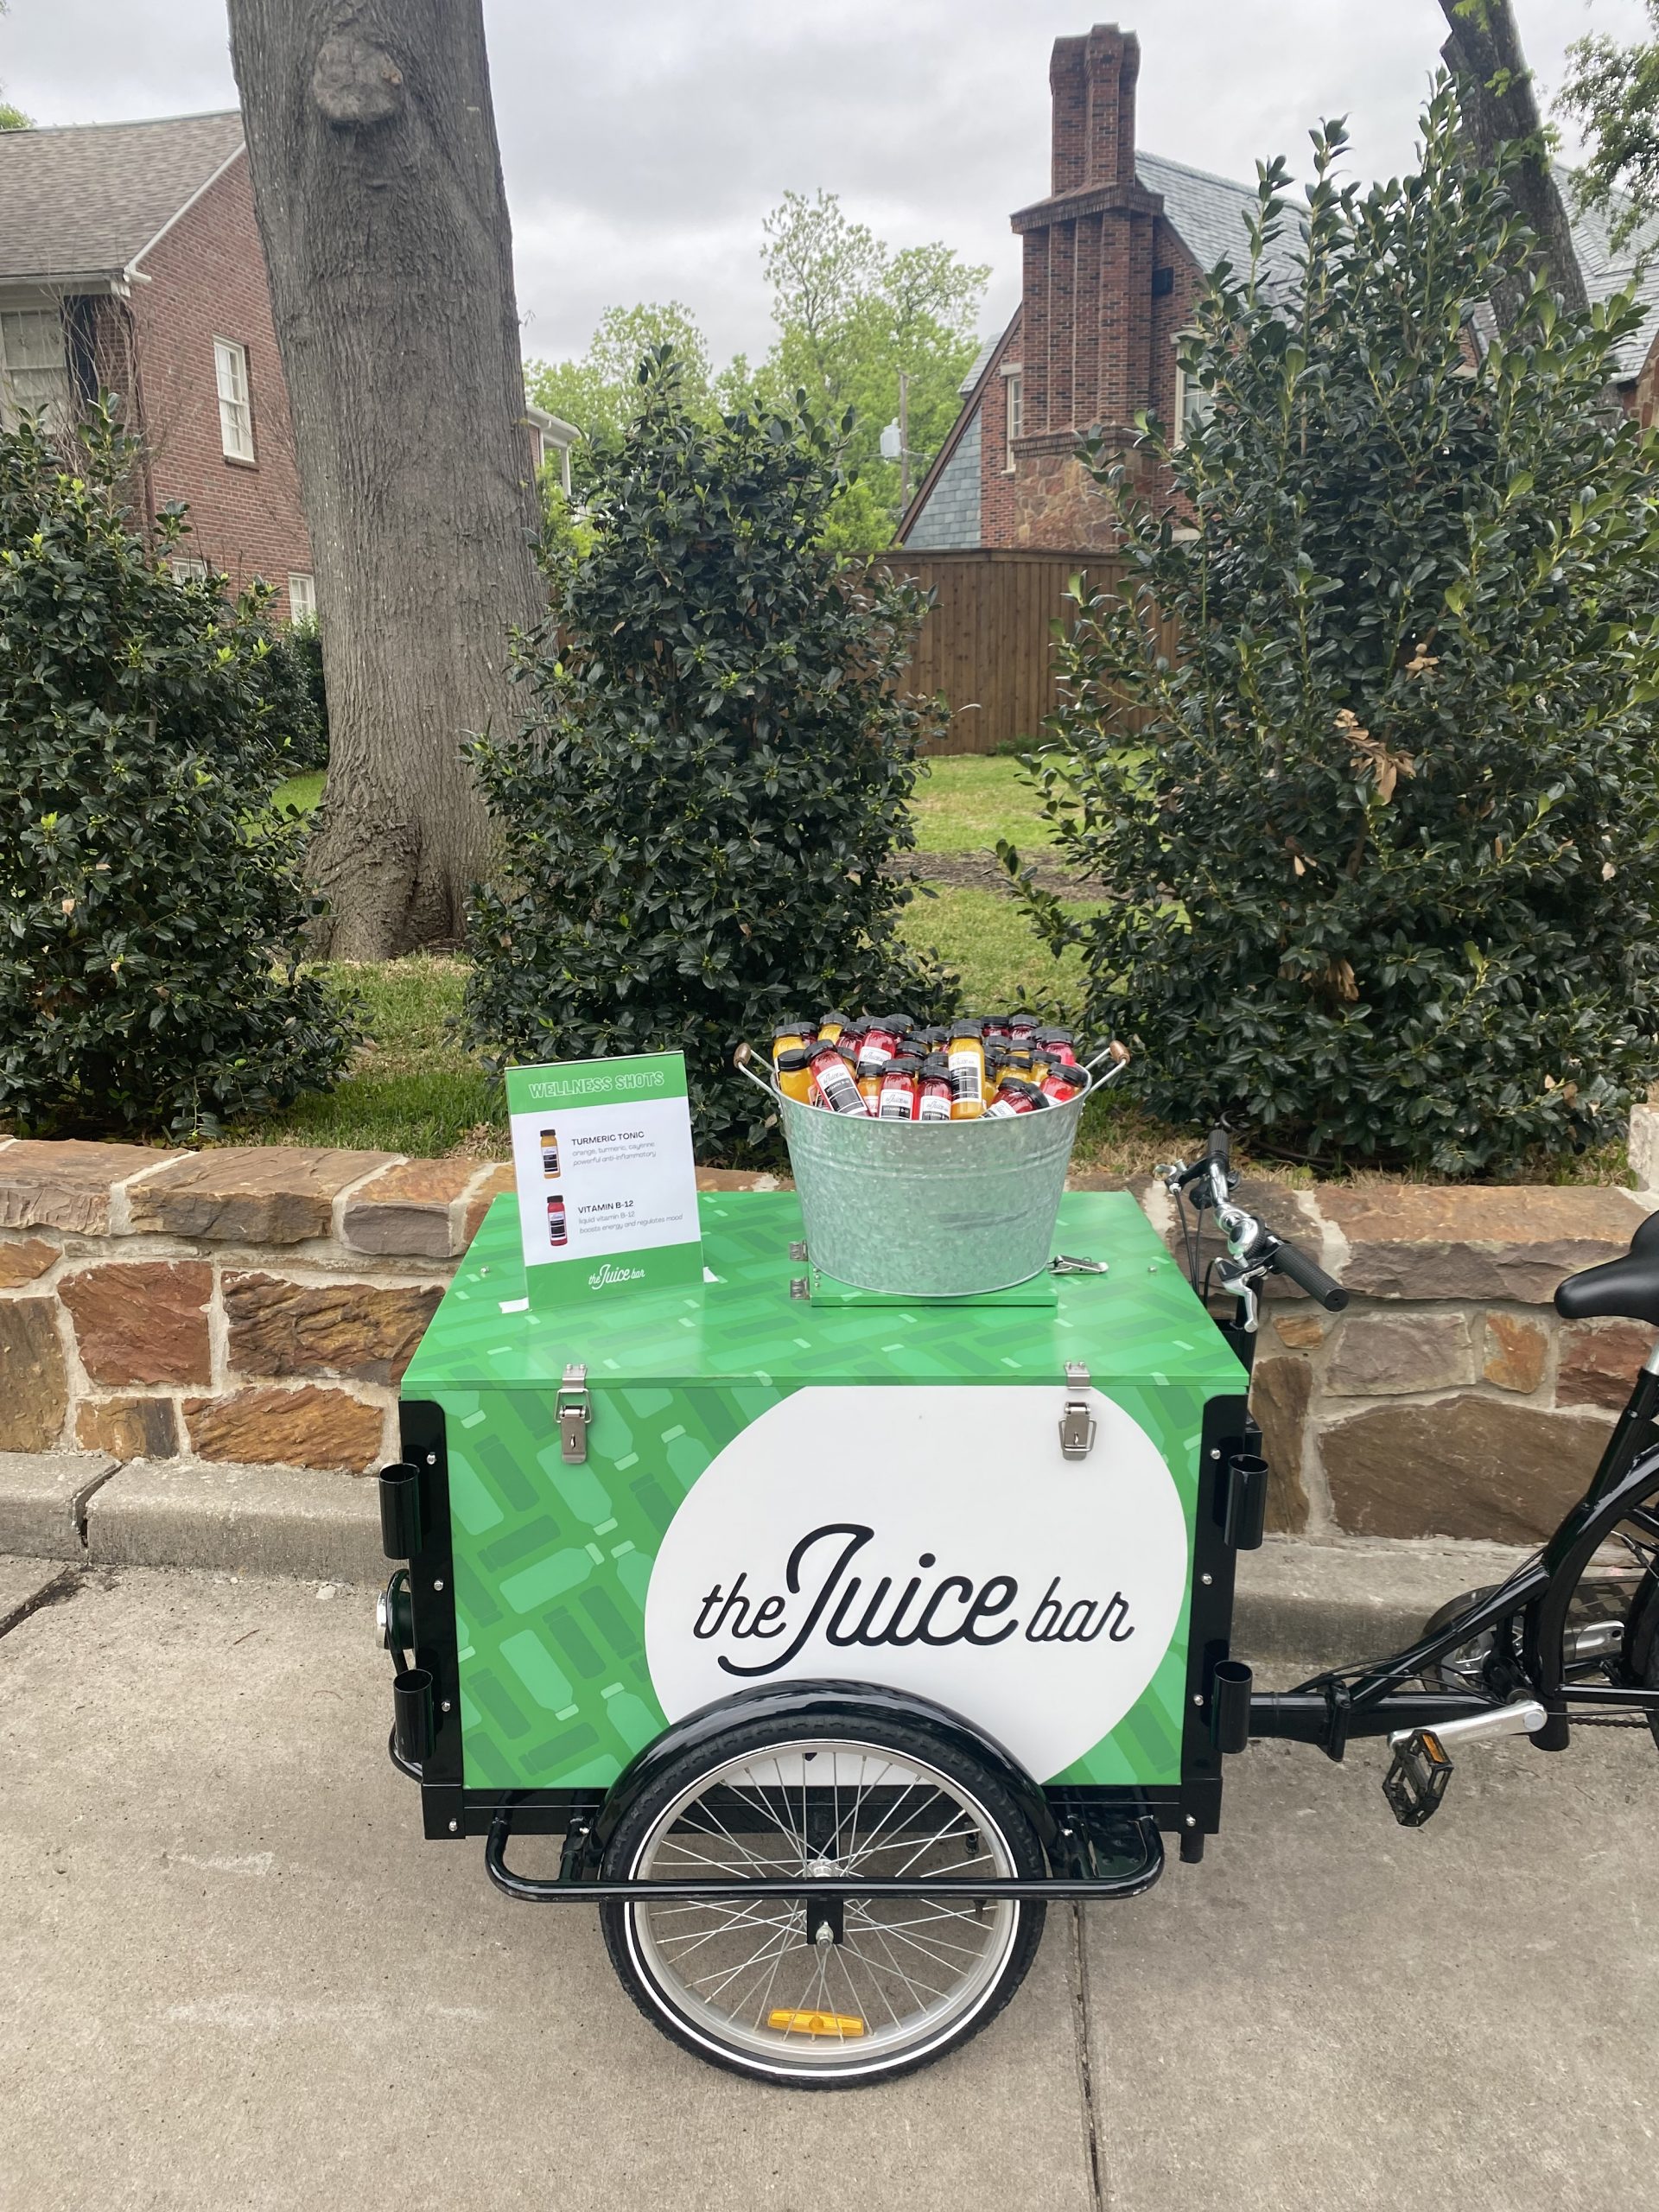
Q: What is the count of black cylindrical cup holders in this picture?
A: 4